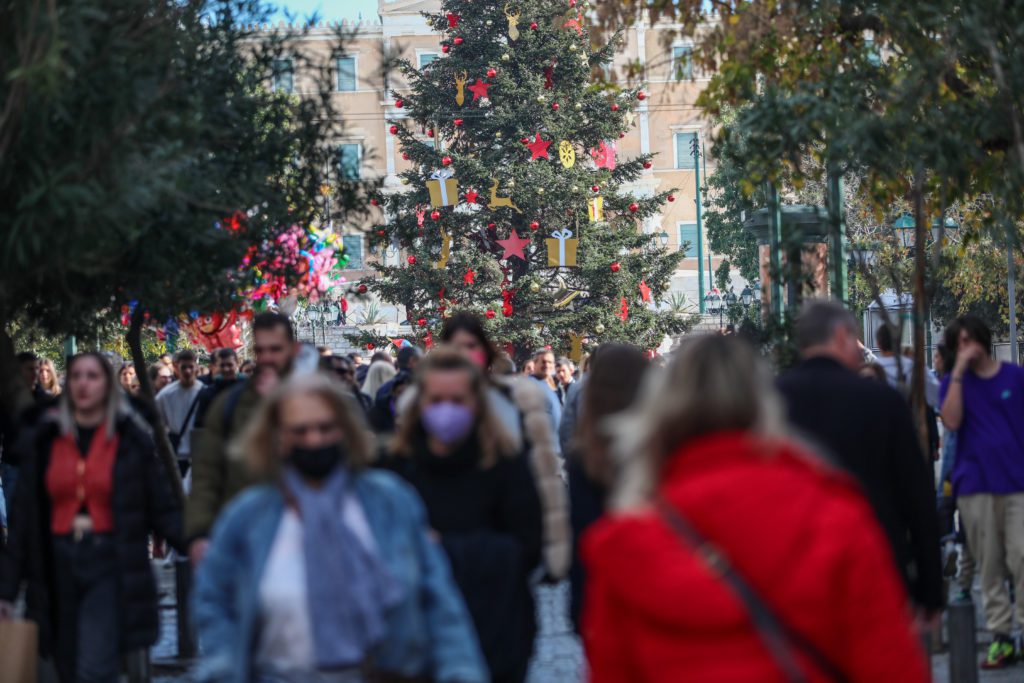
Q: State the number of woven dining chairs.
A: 0